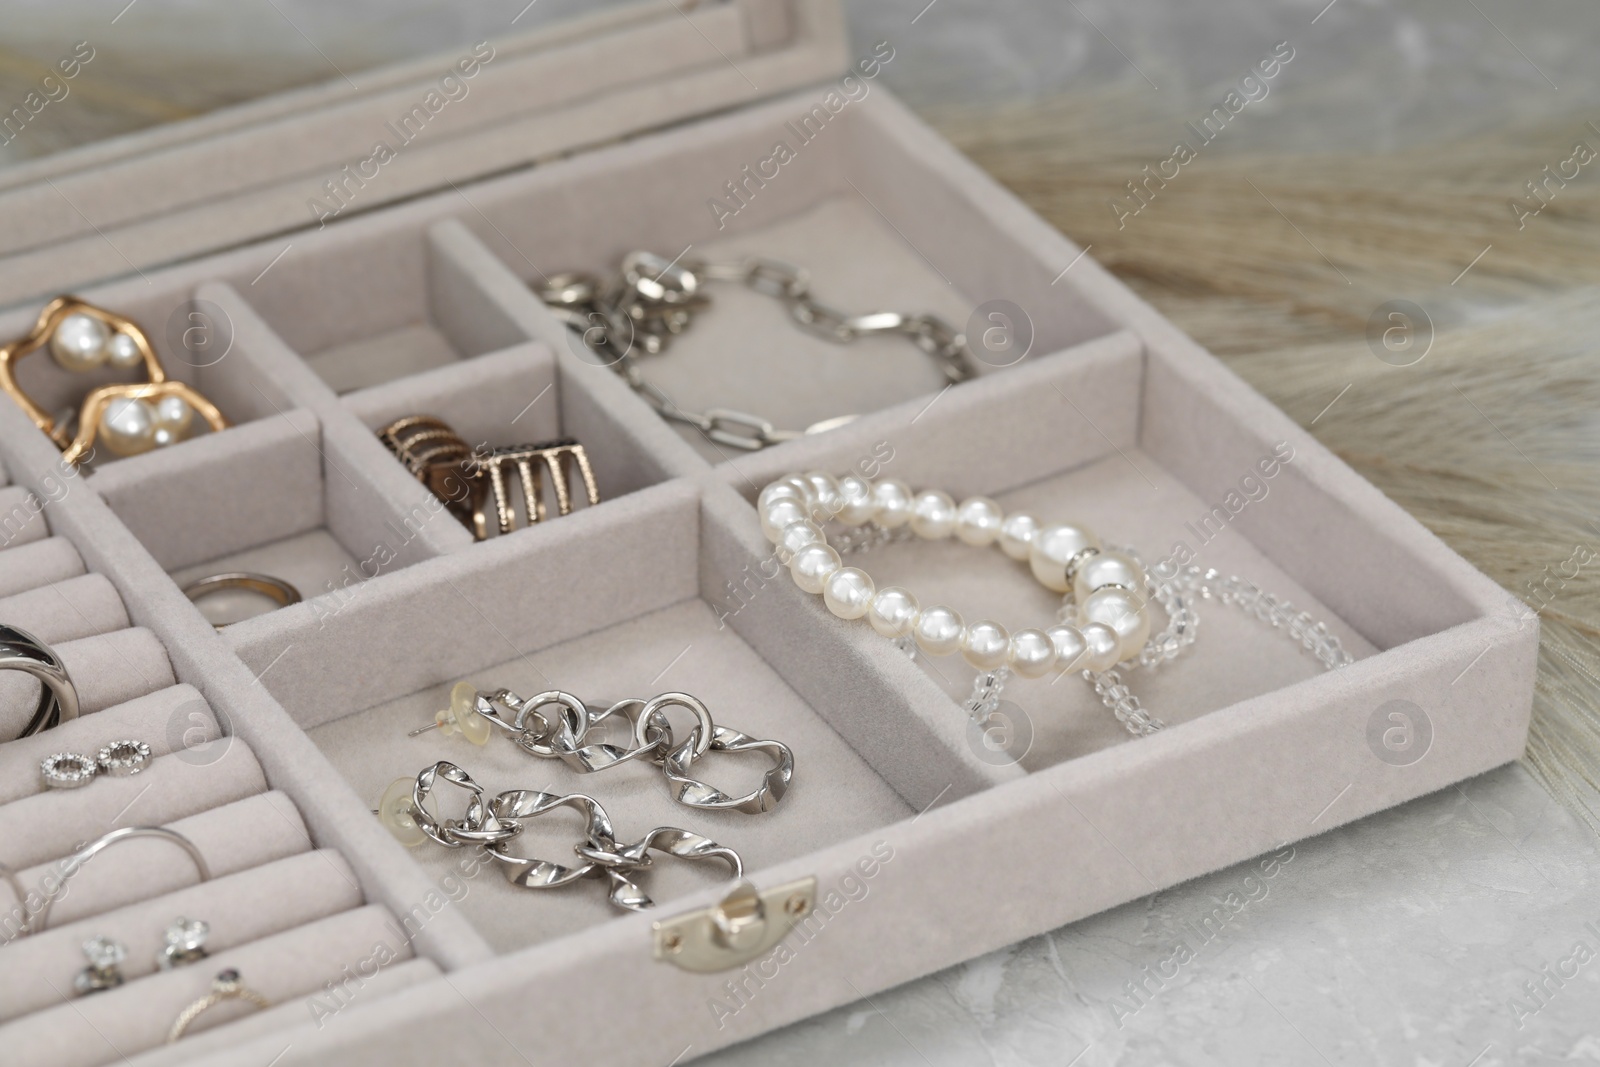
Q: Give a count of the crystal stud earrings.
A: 4